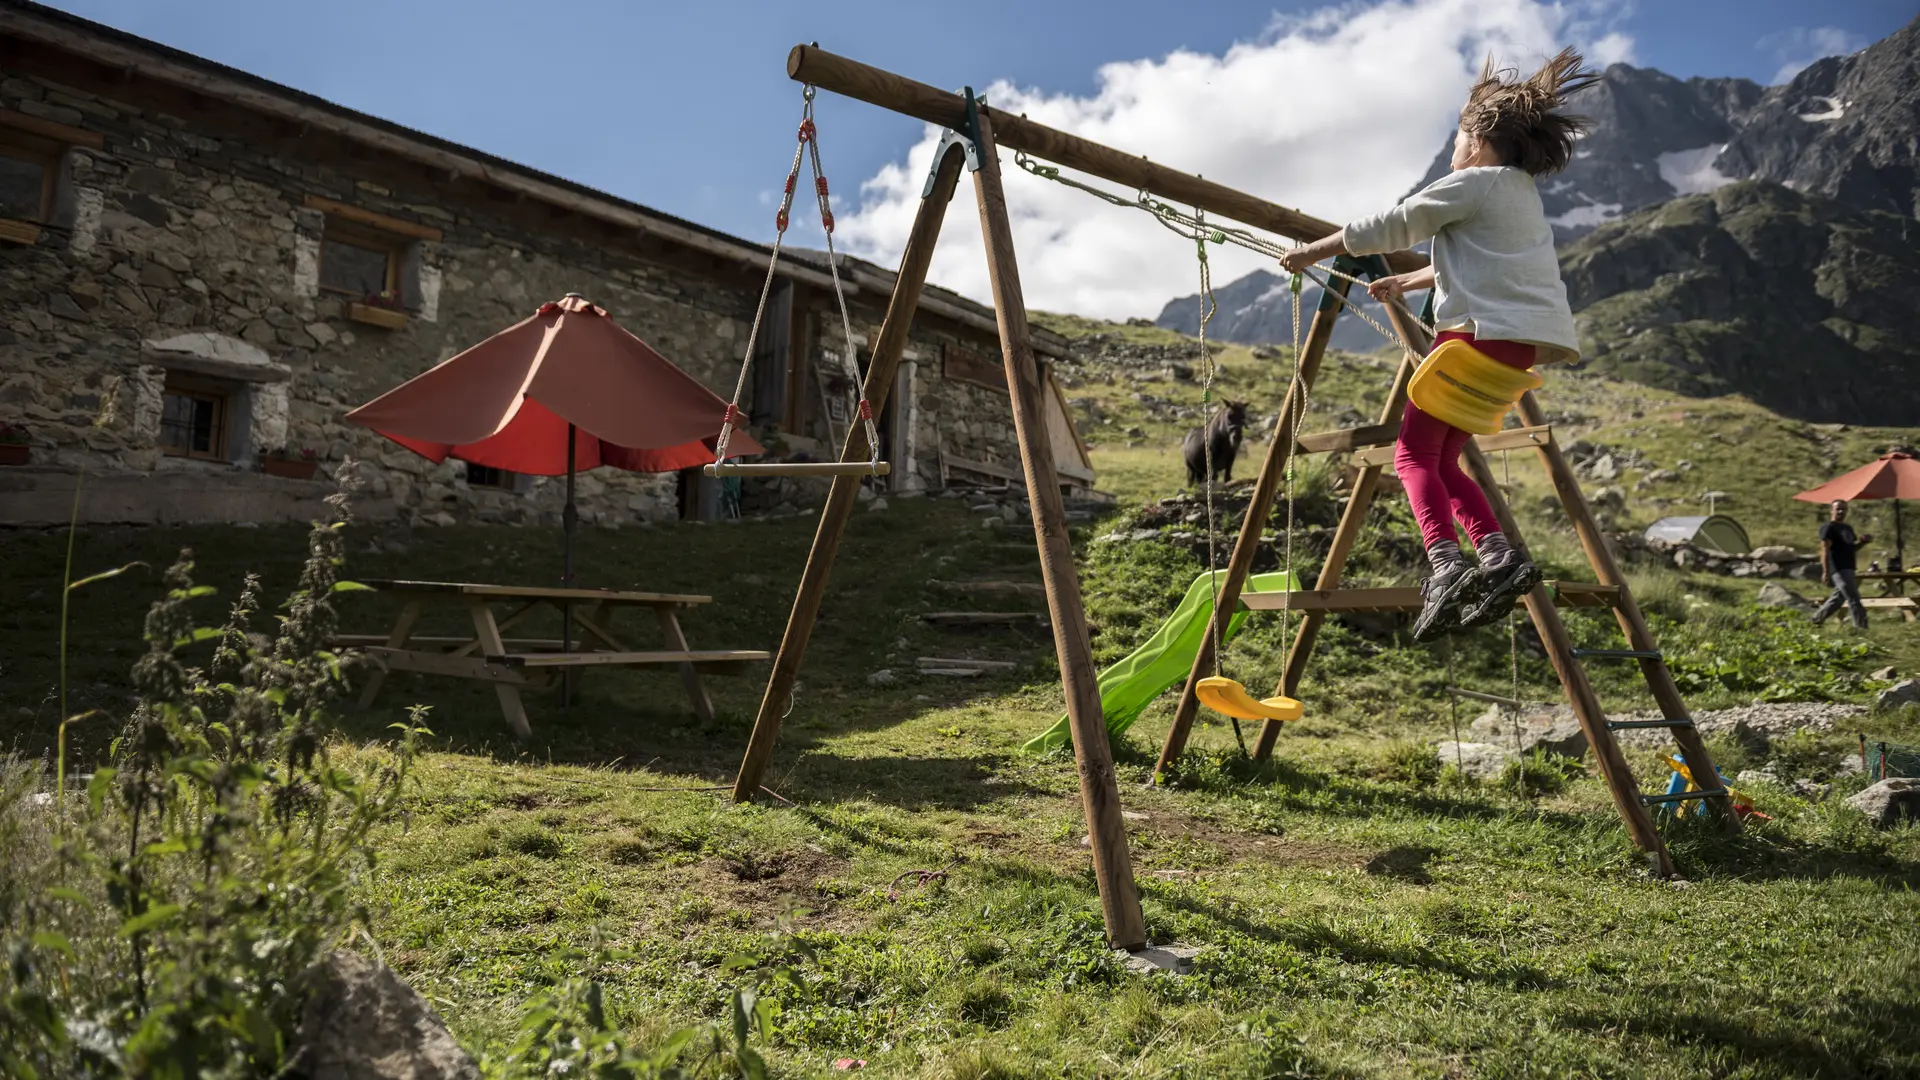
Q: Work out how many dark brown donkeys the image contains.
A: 1